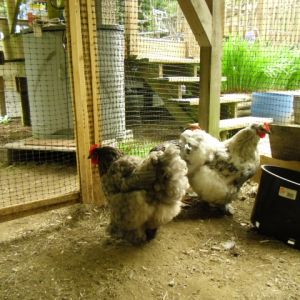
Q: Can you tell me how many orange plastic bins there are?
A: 0